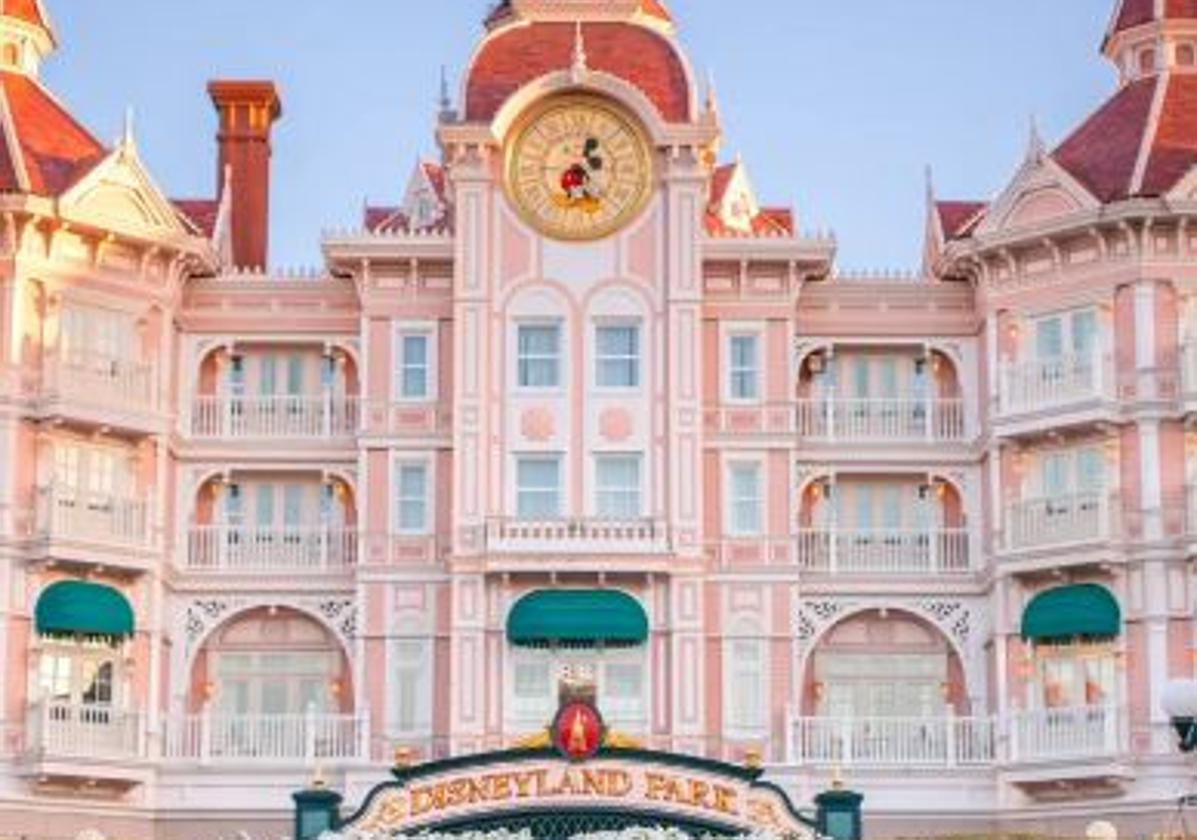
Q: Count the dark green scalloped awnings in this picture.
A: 3